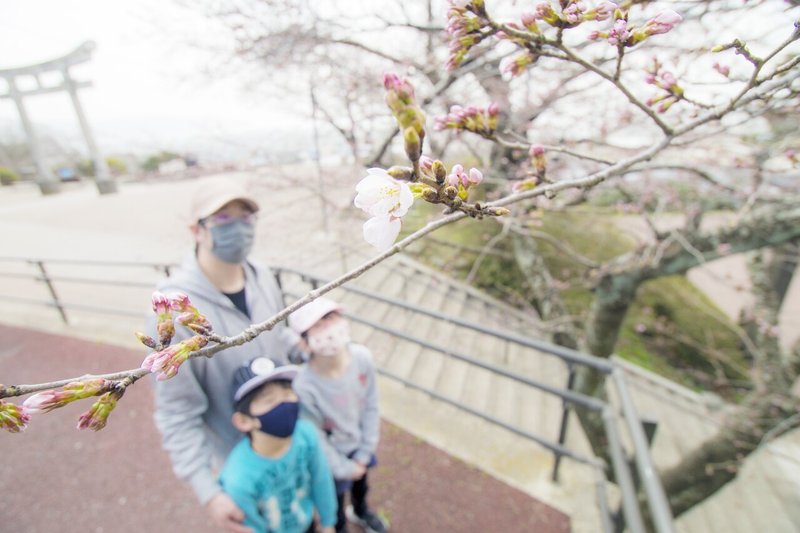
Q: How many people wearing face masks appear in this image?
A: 3